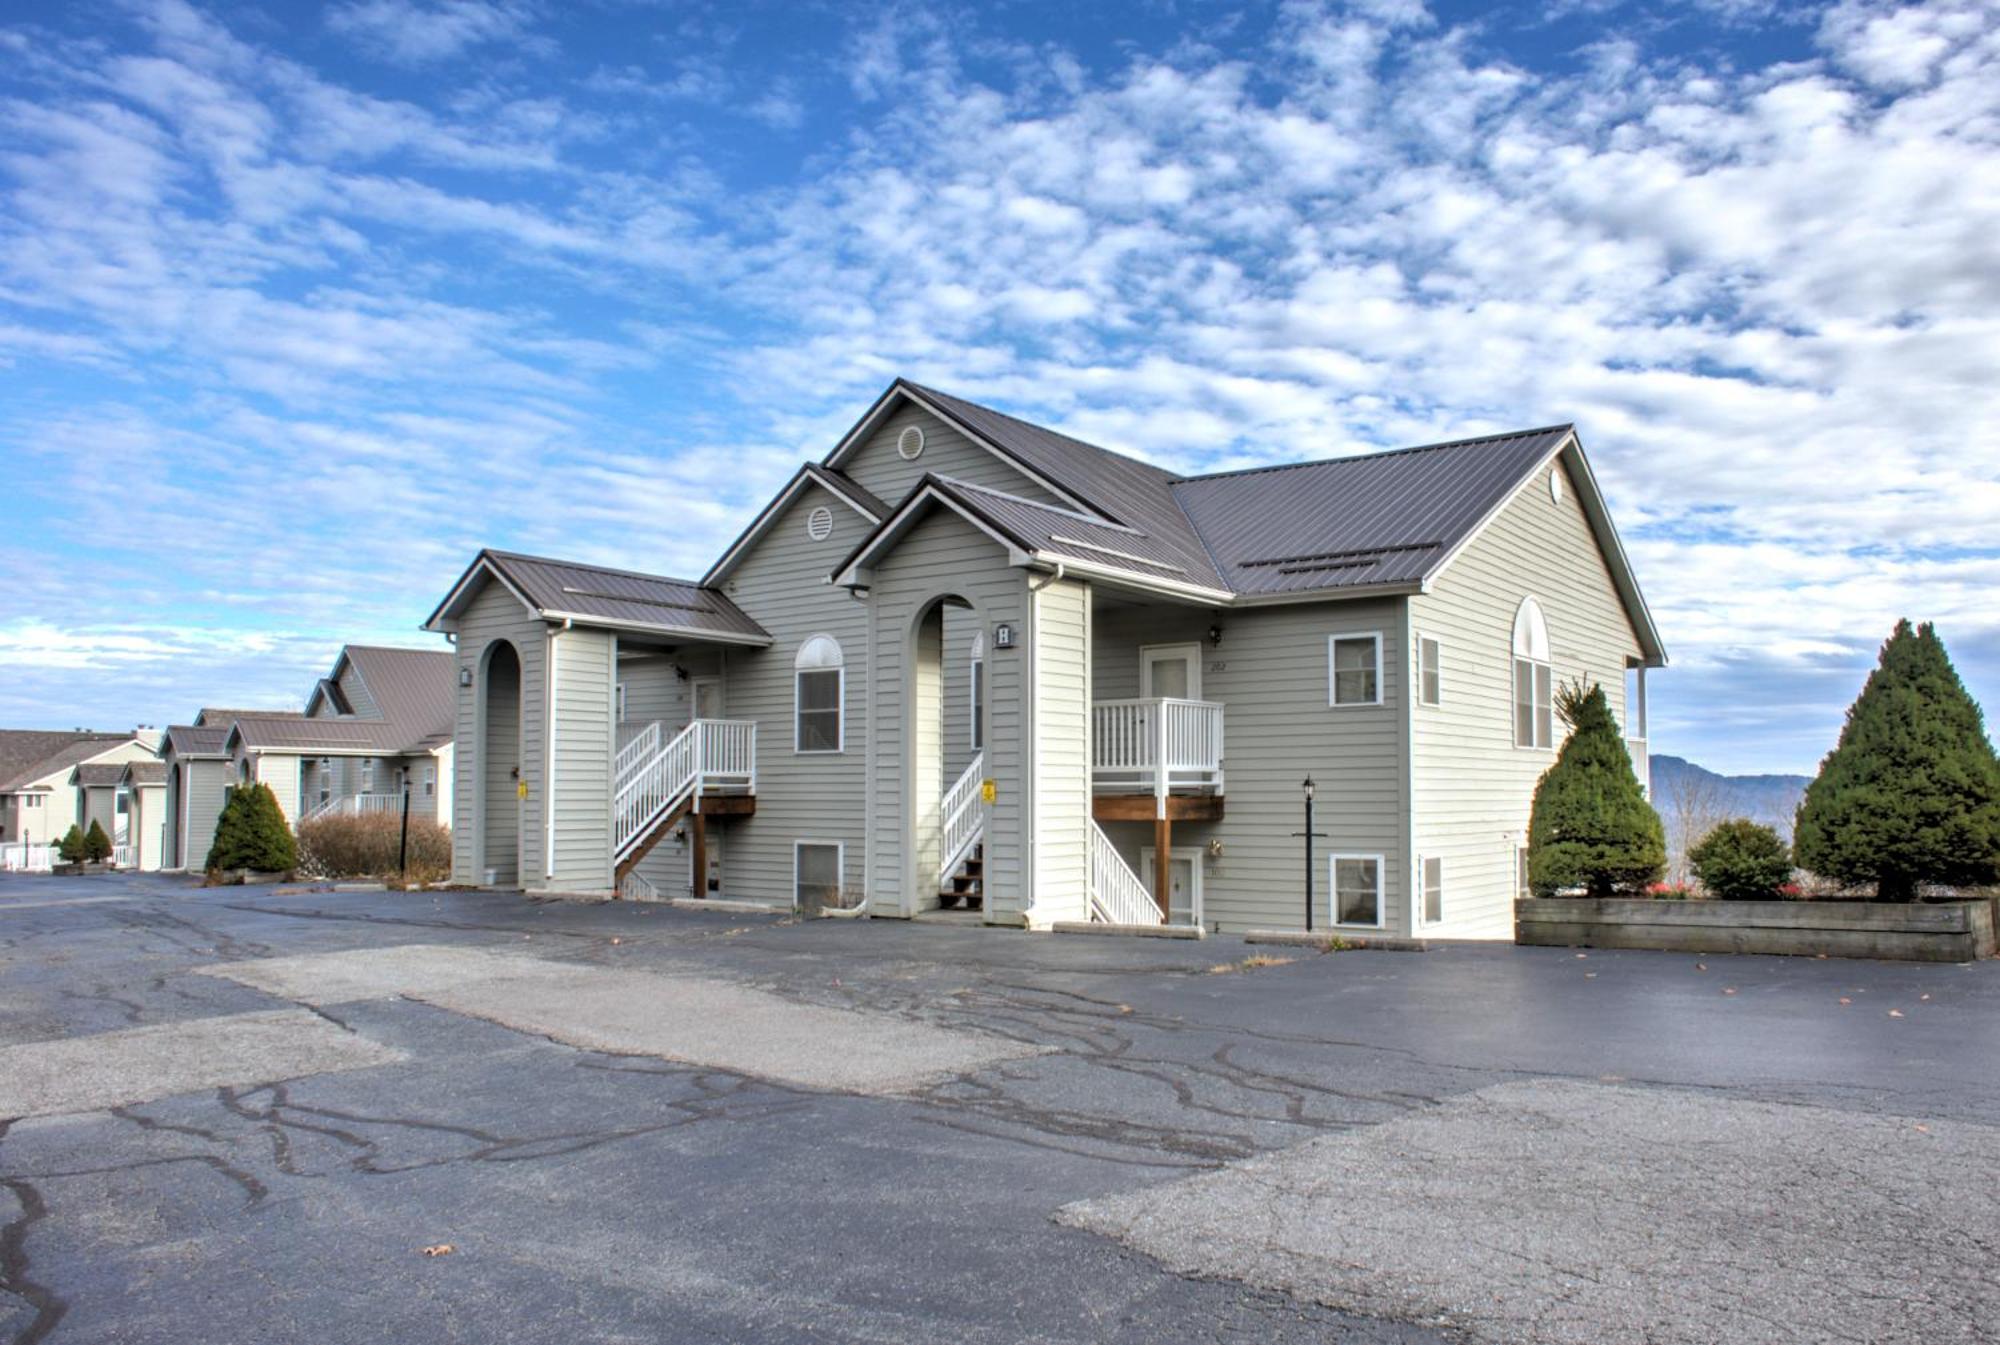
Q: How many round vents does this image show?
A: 3